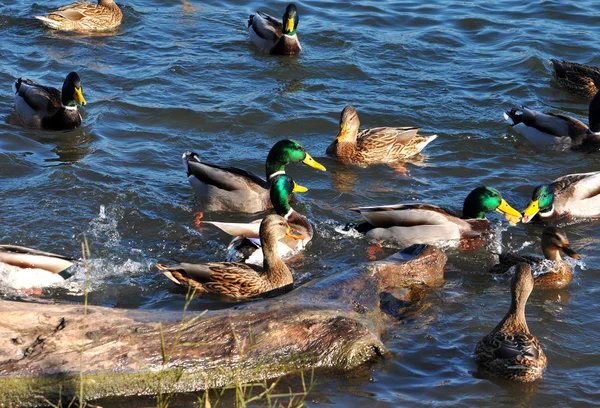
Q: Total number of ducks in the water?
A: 14